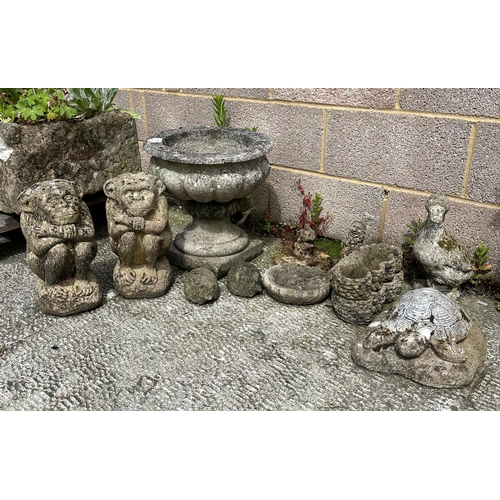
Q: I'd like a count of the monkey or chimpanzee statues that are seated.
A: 2